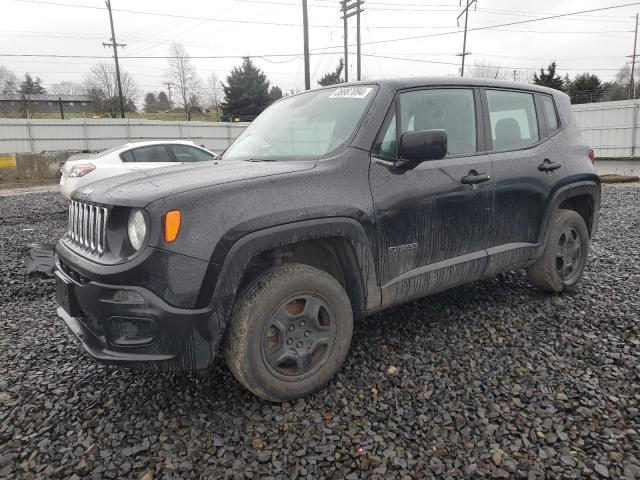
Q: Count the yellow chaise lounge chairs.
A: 0